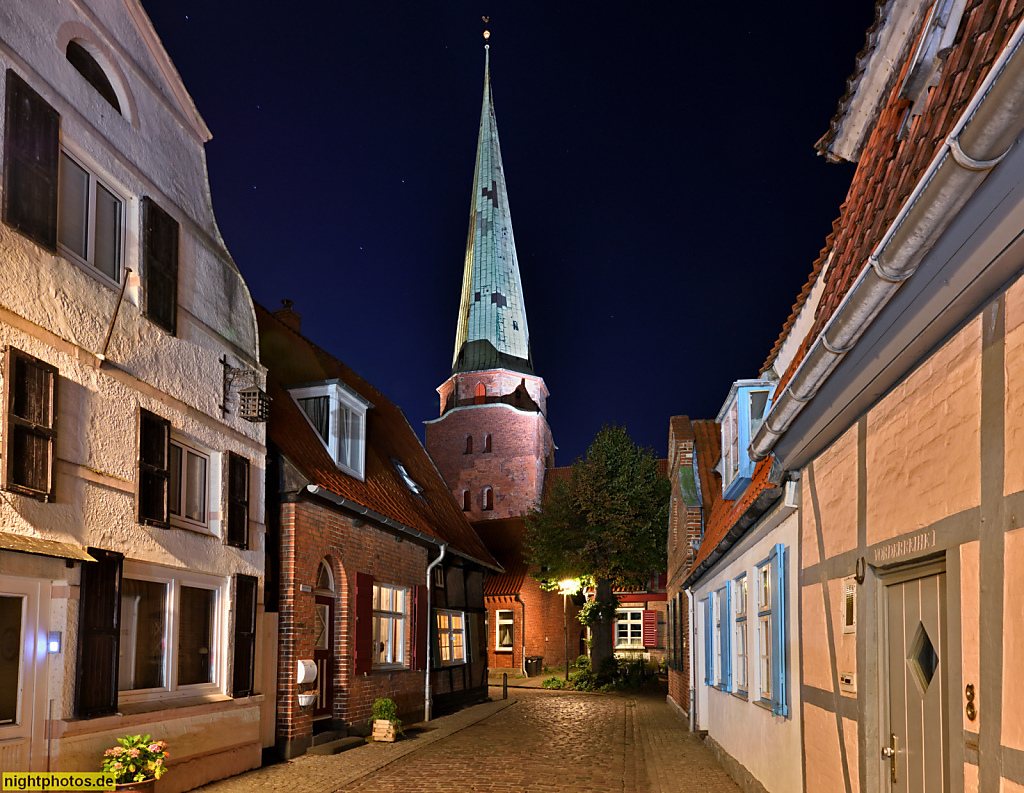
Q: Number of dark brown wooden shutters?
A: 7